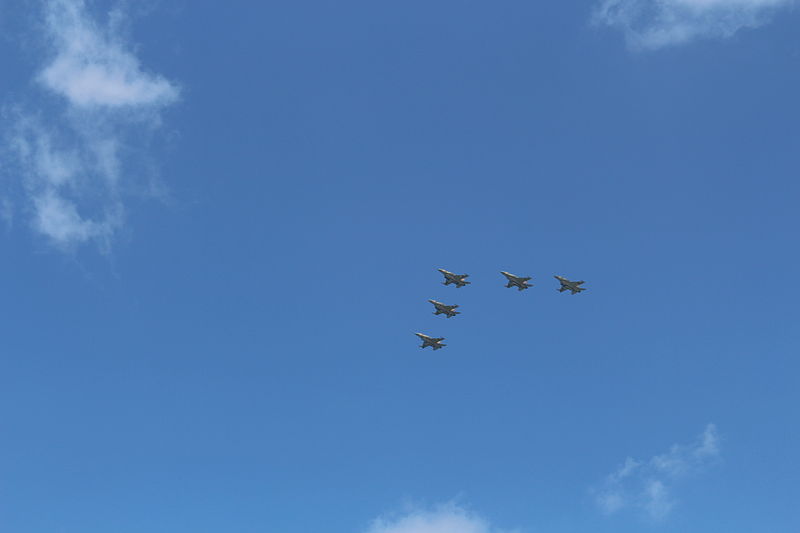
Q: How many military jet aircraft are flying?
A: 5